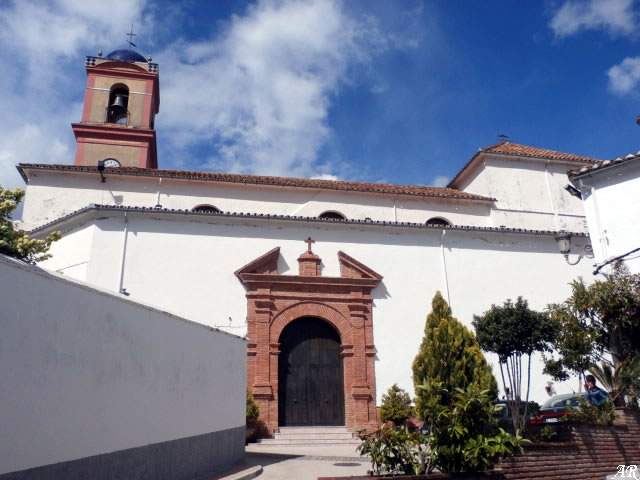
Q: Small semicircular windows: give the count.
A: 3